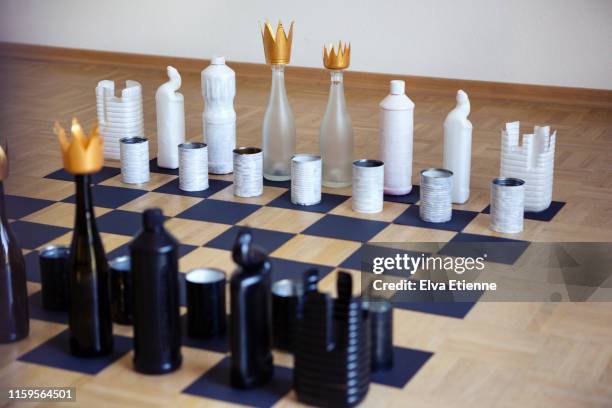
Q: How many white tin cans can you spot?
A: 7